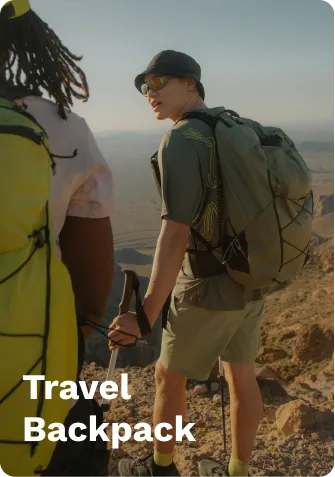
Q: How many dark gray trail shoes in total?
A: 2